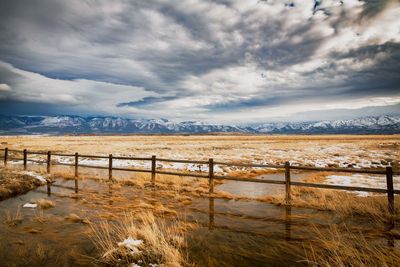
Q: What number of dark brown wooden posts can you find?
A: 9